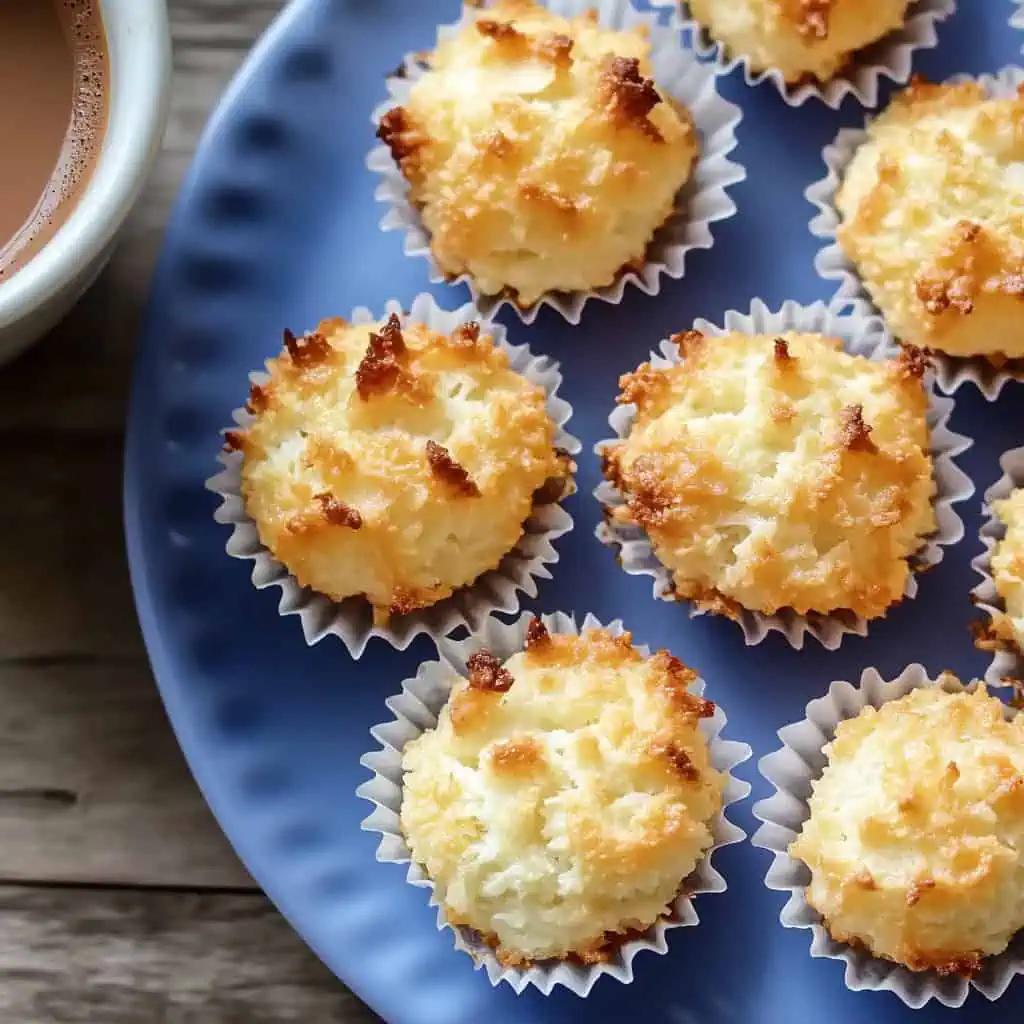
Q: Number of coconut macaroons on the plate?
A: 8